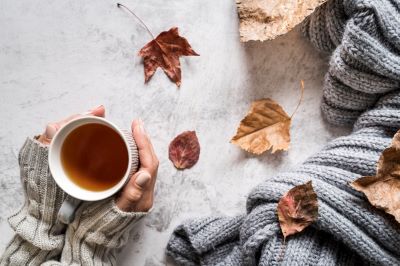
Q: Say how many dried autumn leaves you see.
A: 6